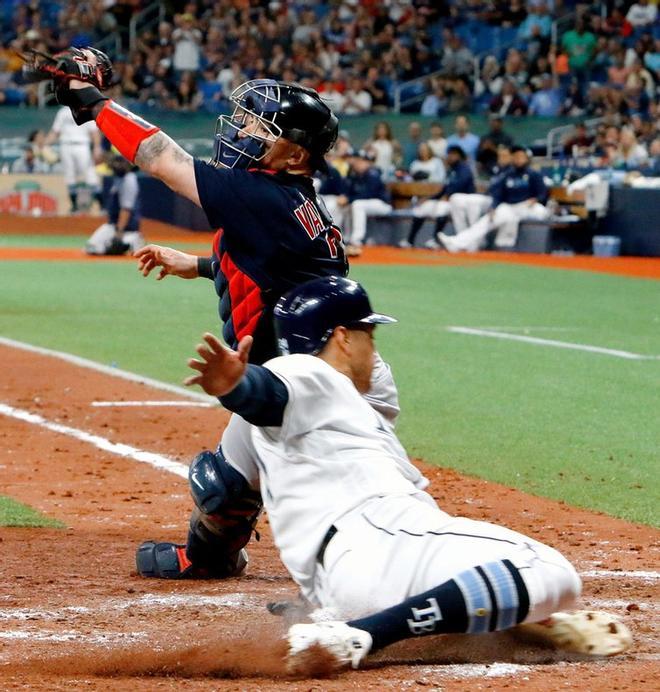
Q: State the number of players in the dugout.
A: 5